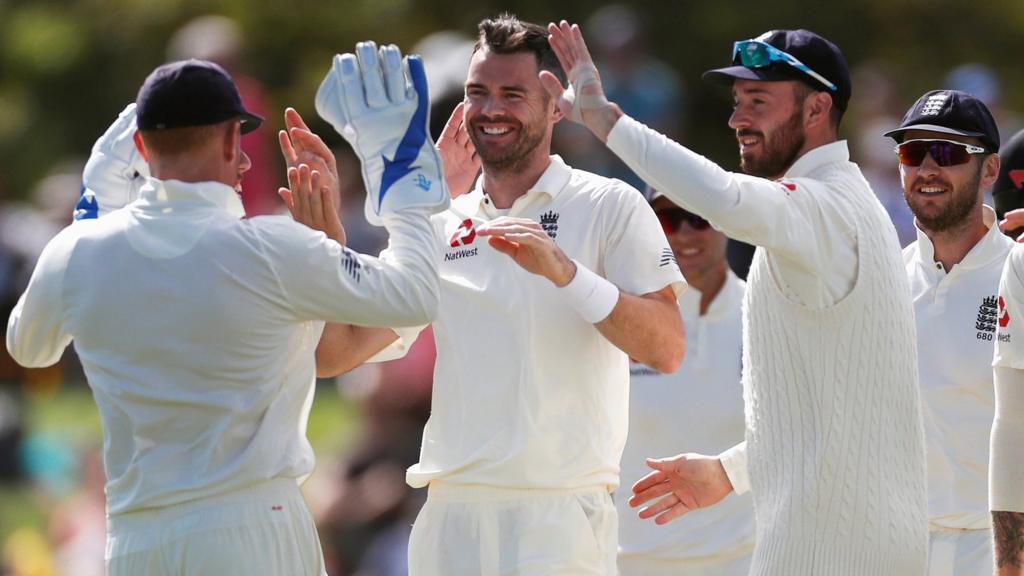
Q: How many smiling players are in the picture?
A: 4